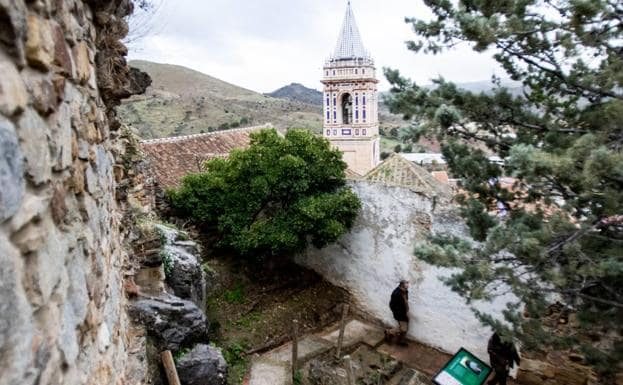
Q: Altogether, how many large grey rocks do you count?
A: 3